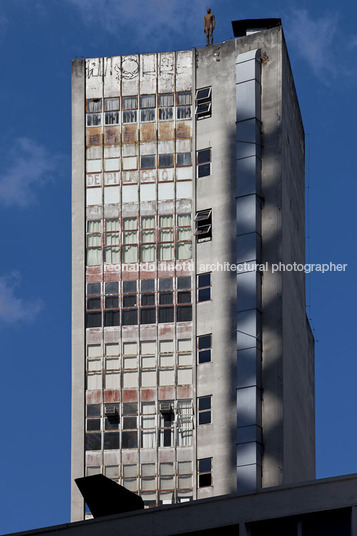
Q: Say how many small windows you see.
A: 7